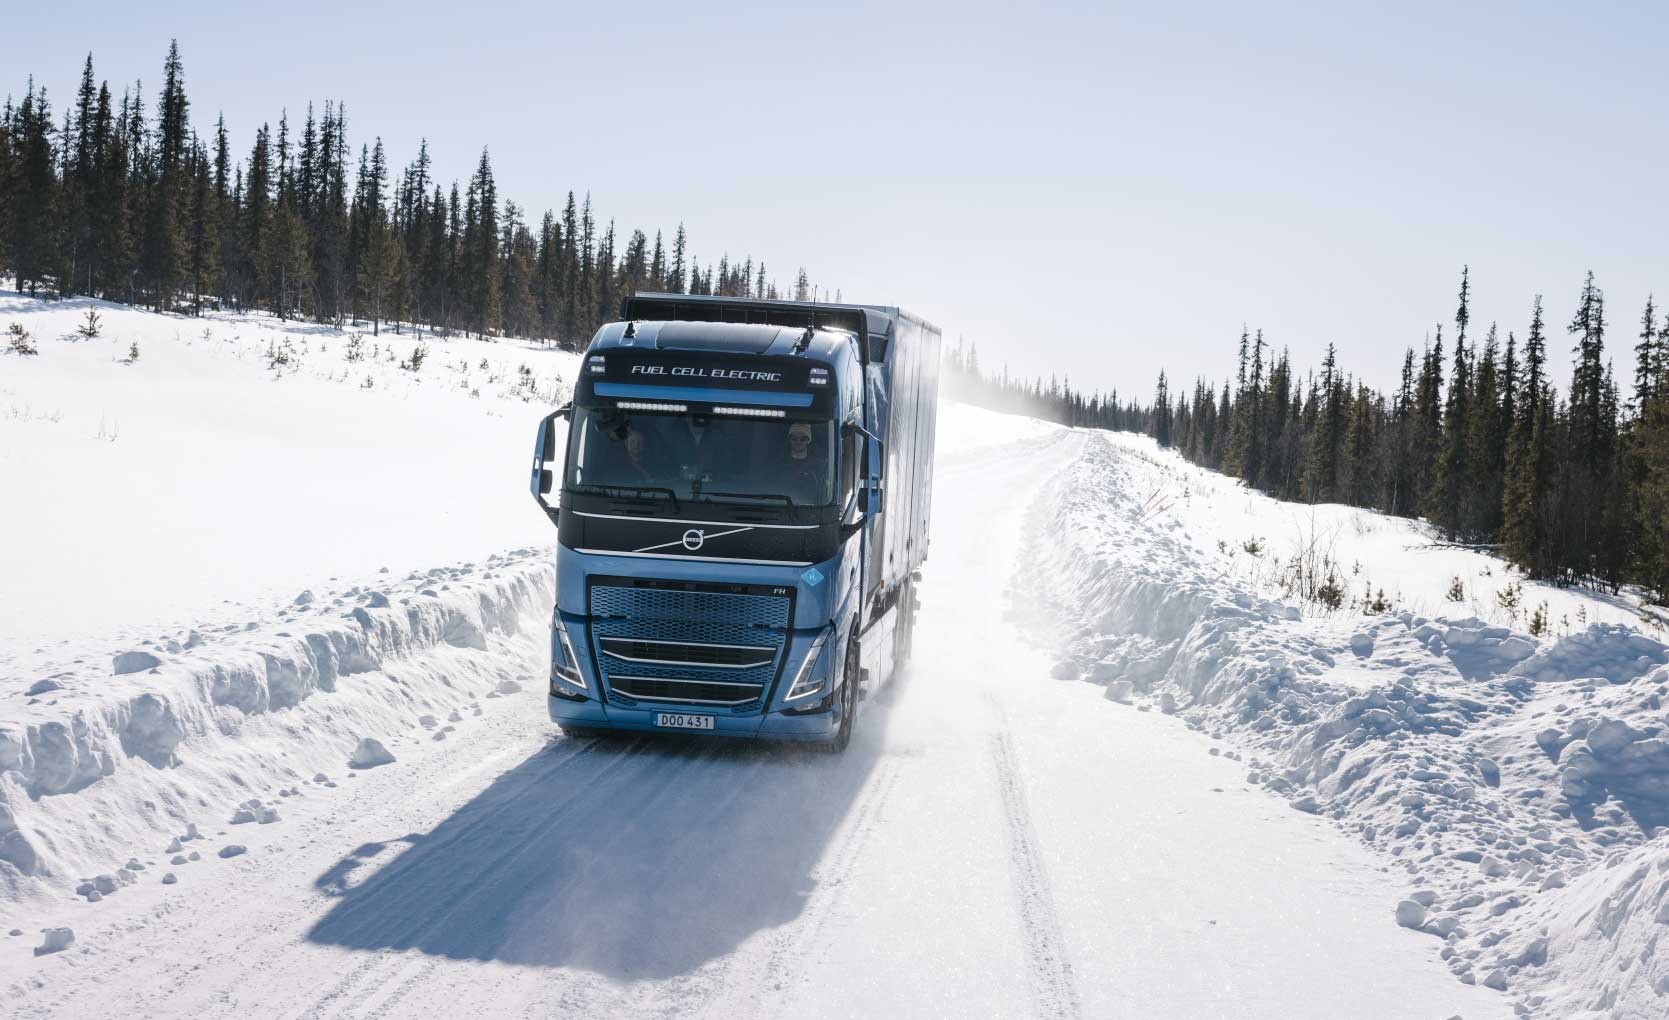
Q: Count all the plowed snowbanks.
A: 2